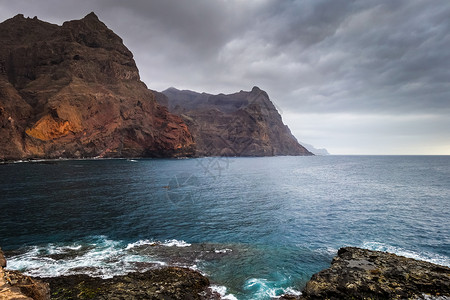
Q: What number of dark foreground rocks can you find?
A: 2